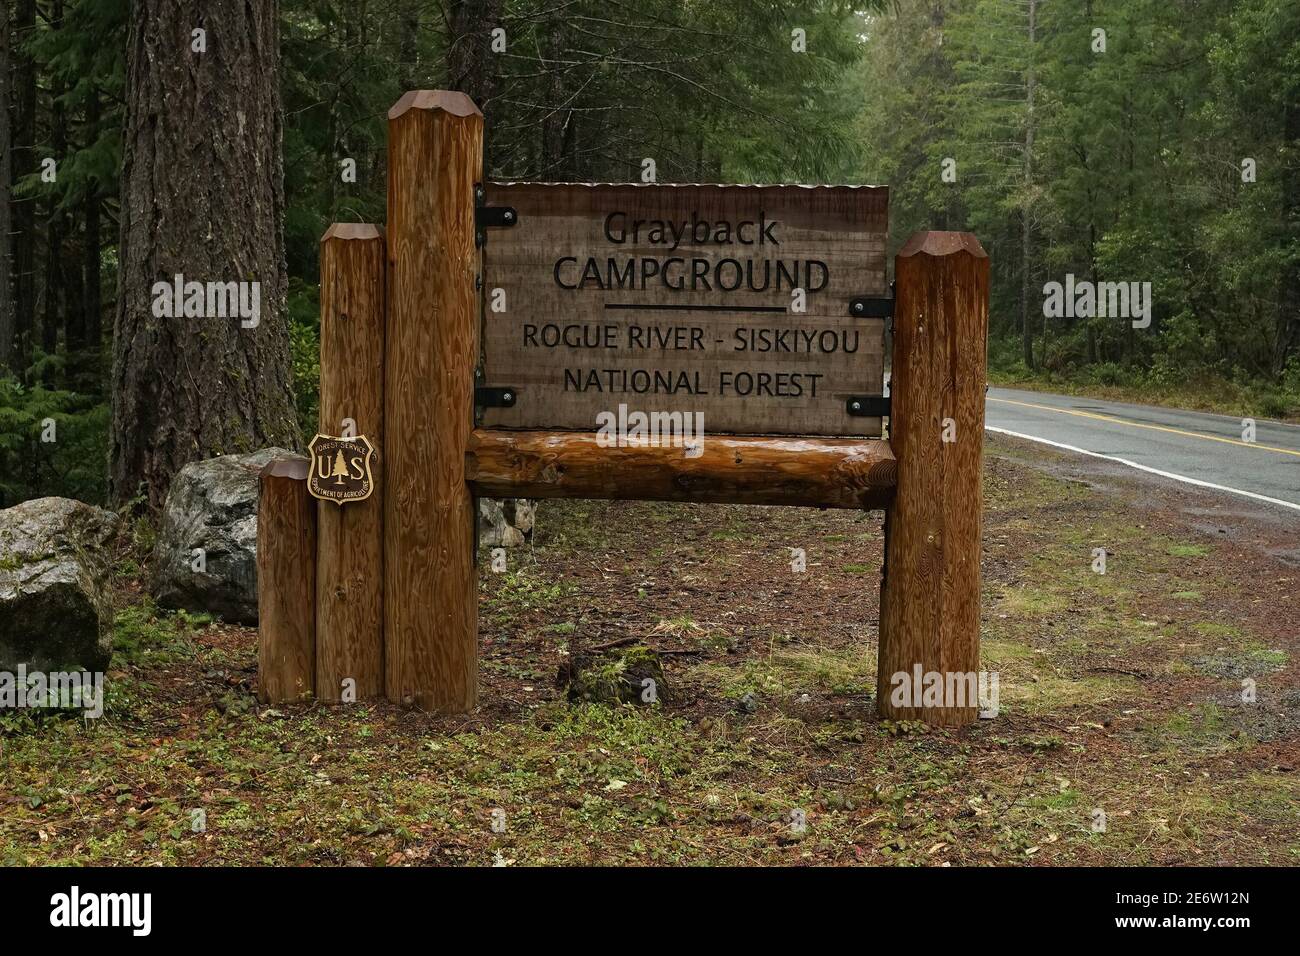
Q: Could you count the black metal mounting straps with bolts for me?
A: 4